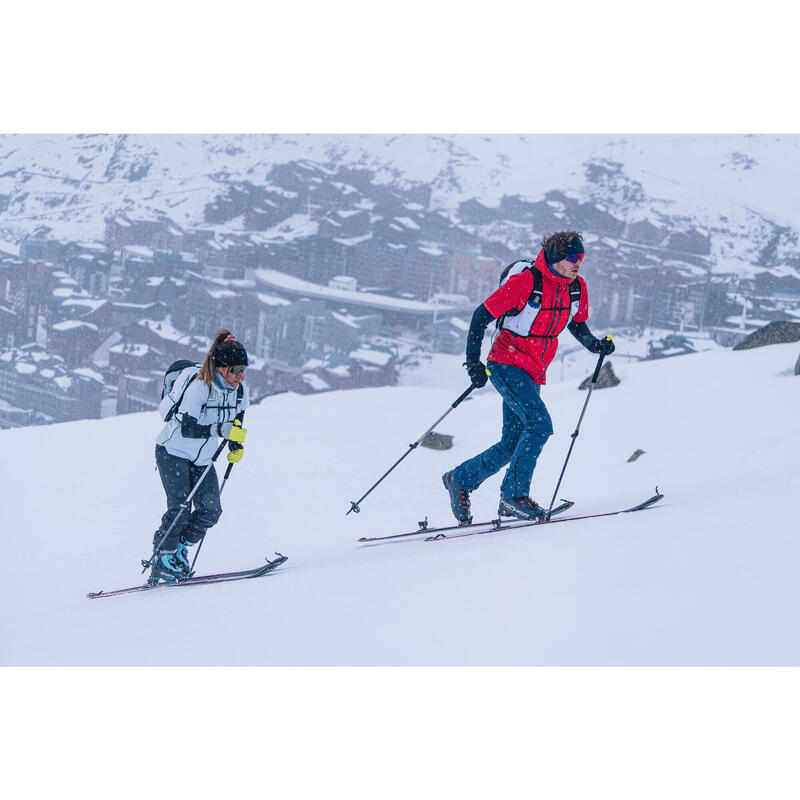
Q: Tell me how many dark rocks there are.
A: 5